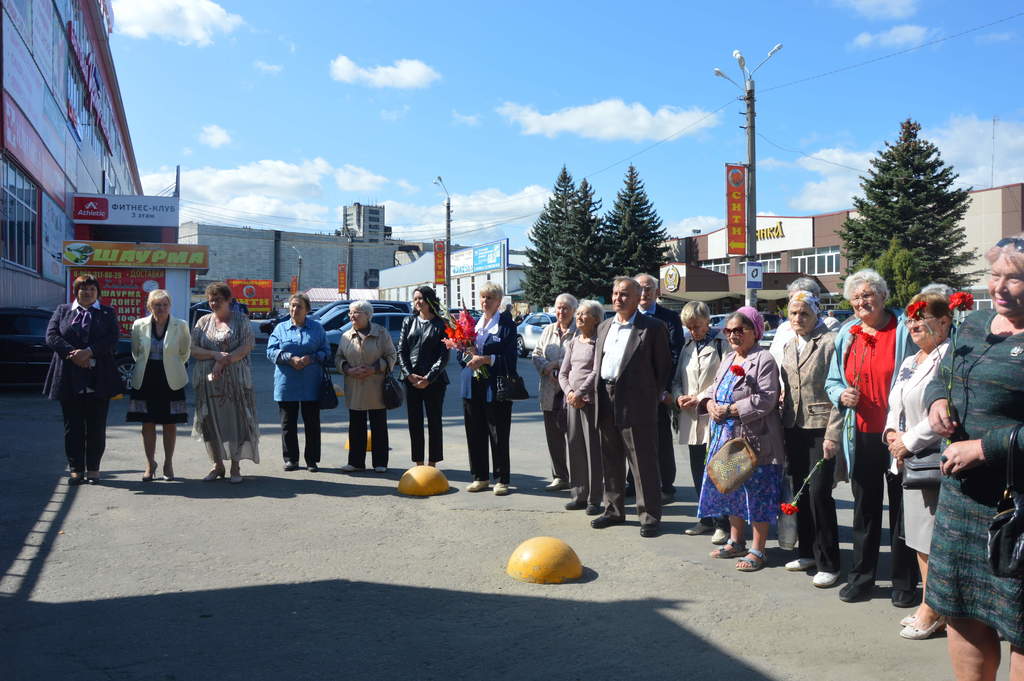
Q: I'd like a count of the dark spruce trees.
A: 4